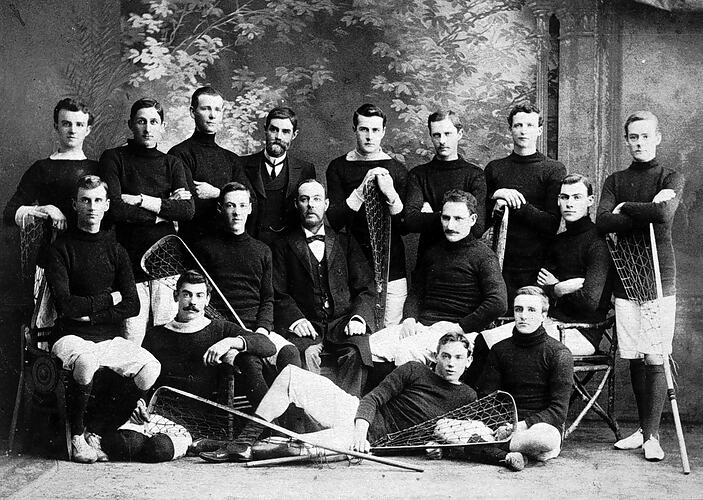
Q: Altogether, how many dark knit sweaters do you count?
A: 14